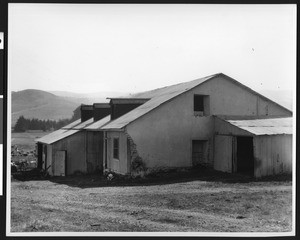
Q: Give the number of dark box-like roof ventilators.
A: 3